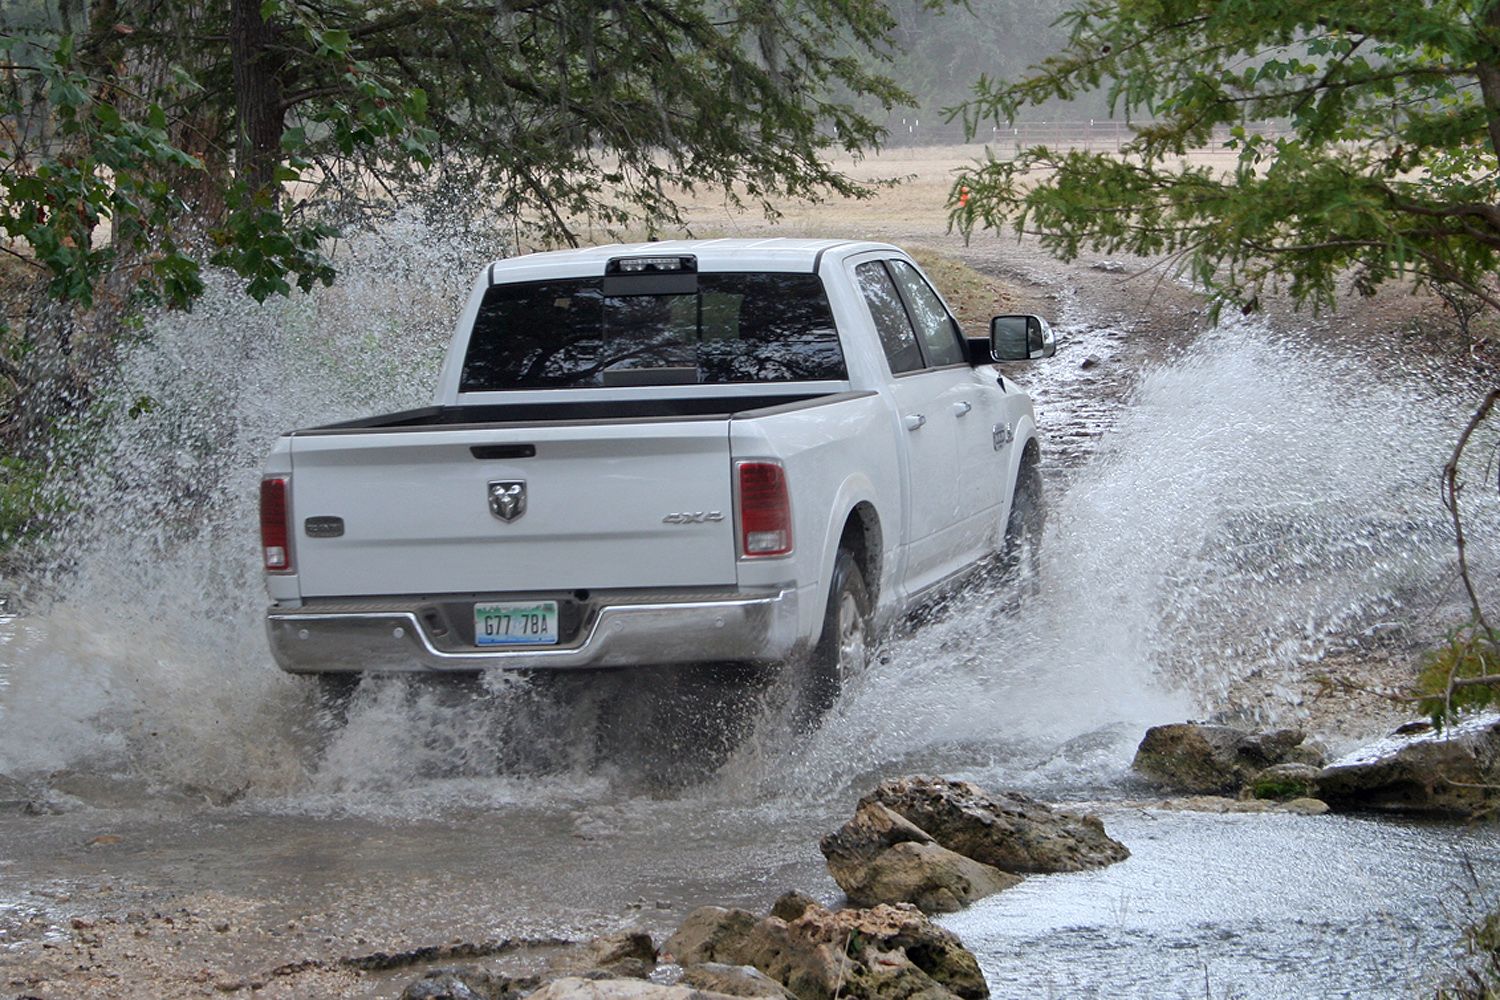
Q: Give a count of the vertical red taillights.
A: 2